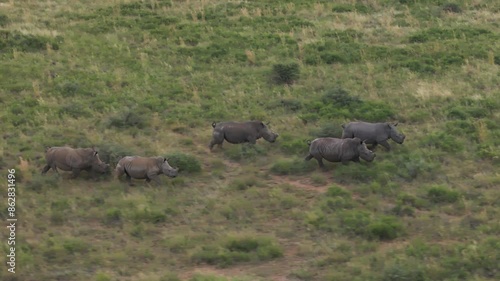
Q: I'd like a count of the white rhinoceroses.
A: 5